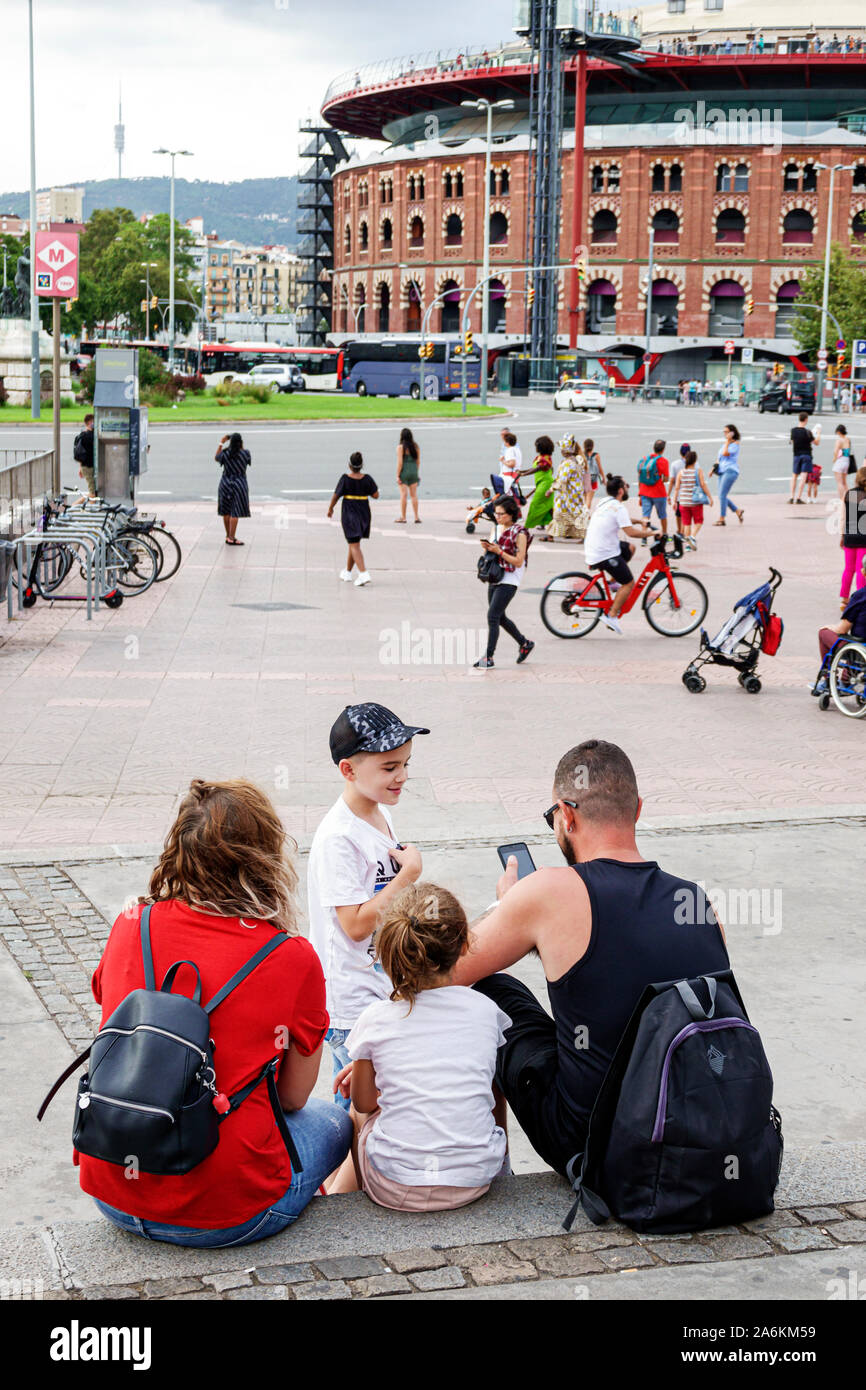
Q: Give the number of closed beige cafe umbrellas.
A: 0